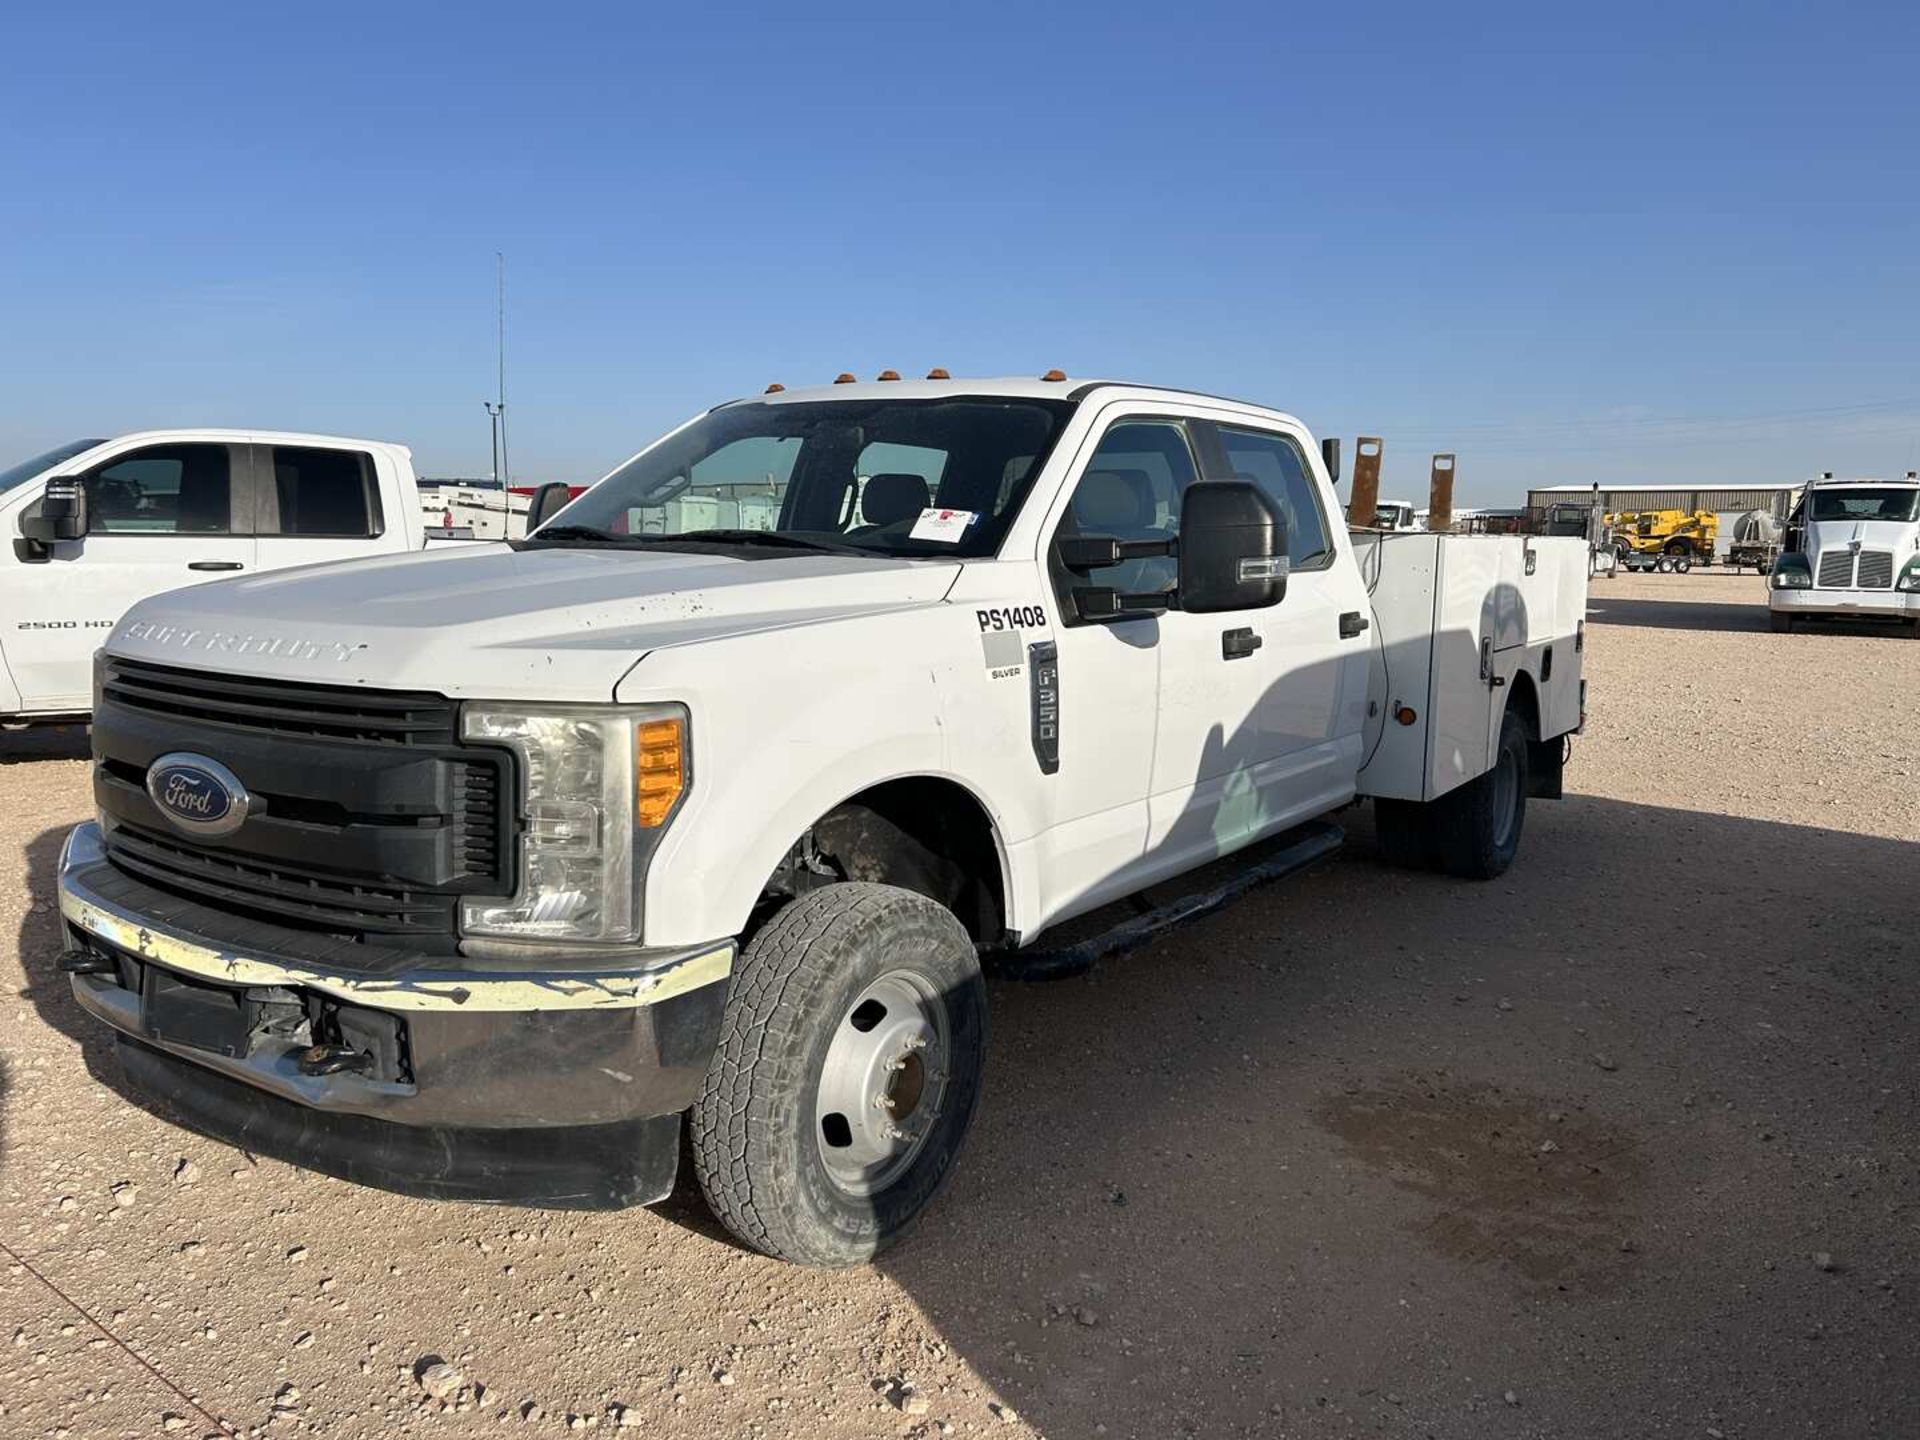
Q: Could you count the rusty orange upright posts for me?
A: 2